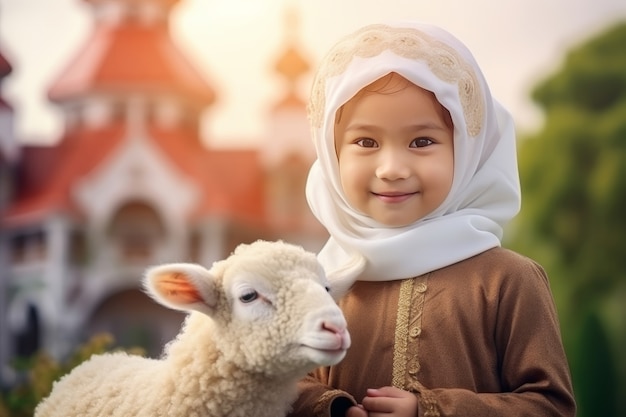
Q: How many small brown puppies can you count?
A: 0